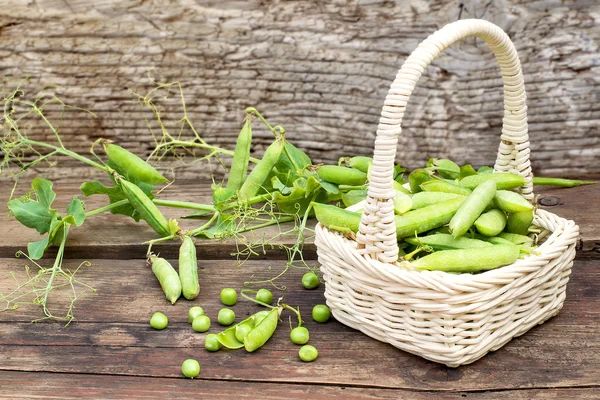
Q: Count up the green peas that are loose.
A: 12